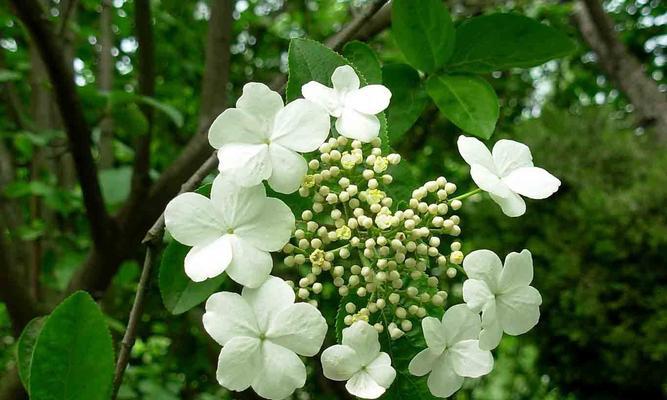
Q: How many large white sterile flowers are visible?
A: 8